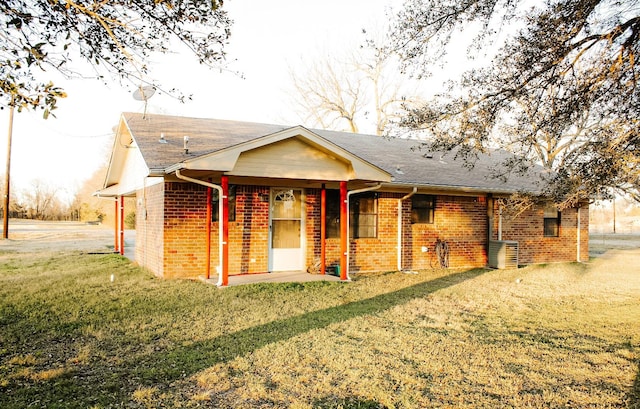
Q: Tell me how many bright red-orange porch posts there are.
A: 6